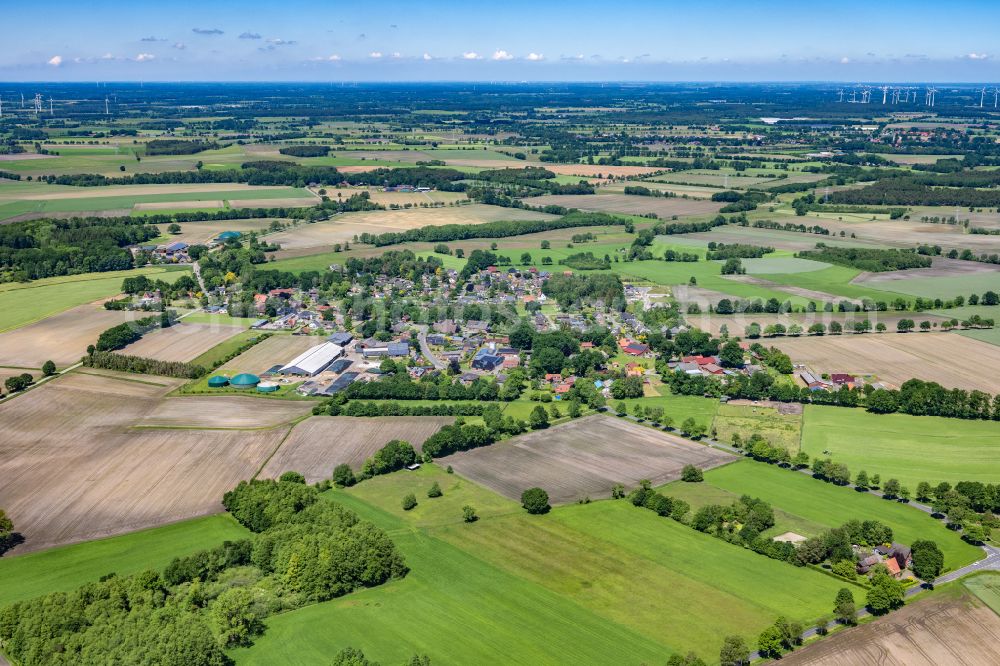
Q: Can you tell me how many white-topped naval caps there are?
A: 0